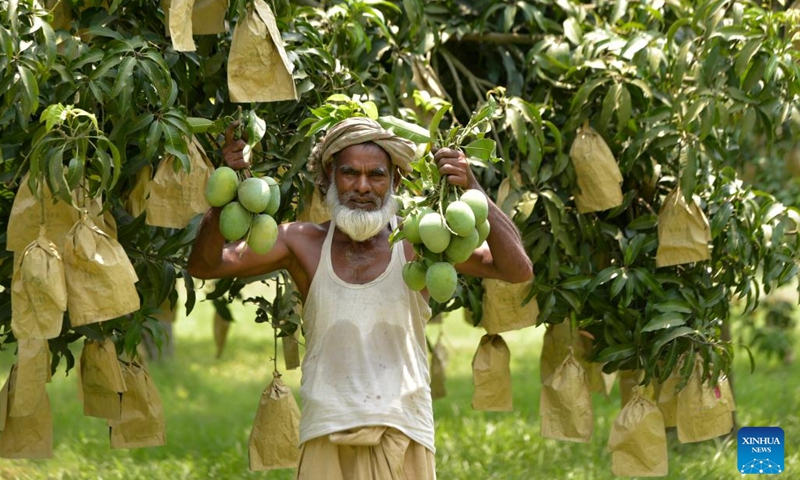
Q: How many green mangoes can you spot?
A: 13